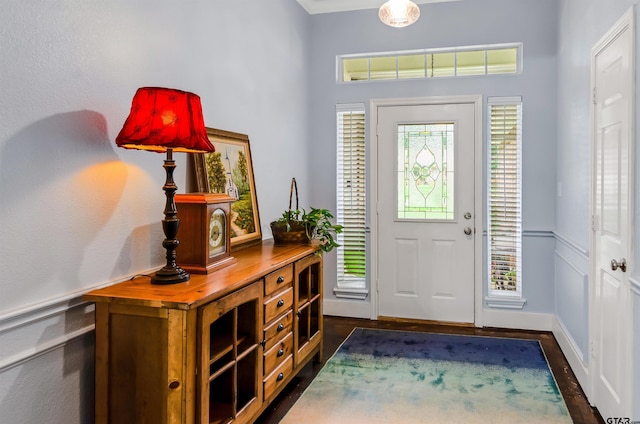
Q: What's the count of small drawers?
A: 5